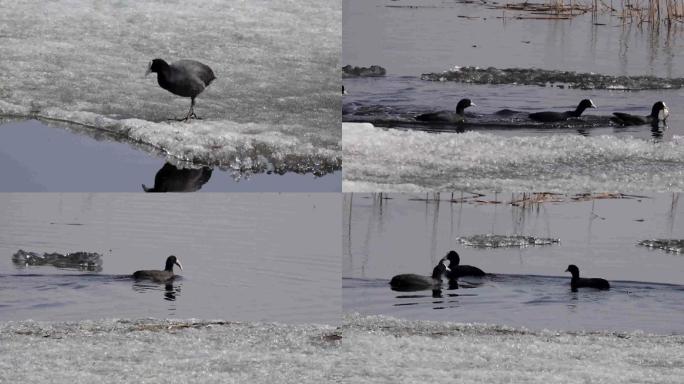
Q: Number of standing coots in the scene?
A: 1